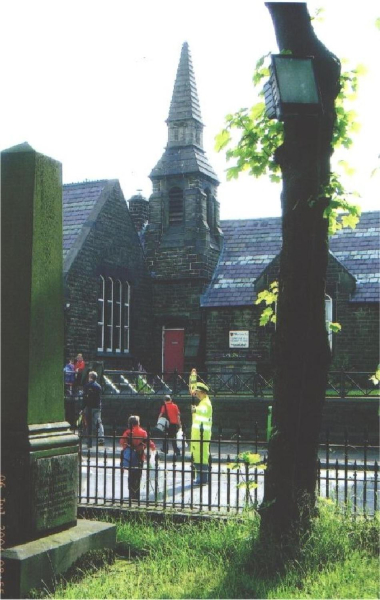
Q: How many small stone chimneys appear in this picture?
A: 1